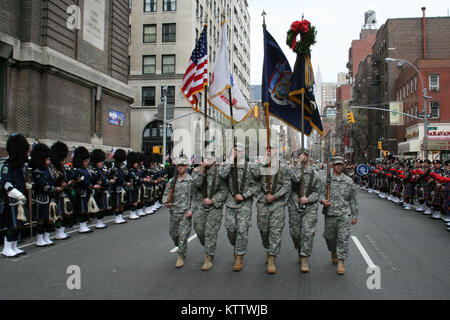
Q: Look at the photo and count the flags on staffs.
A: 4